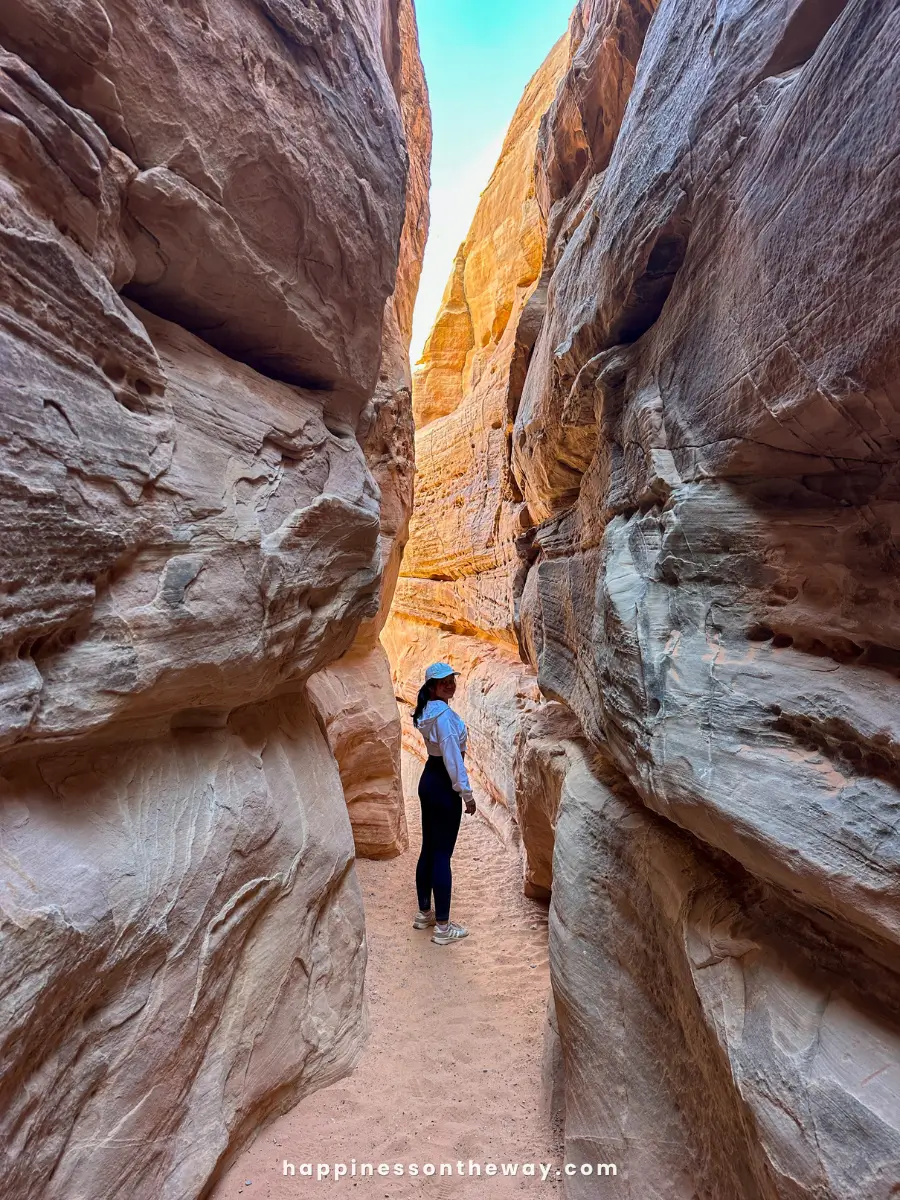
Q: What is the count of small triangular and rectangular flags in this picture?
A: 0